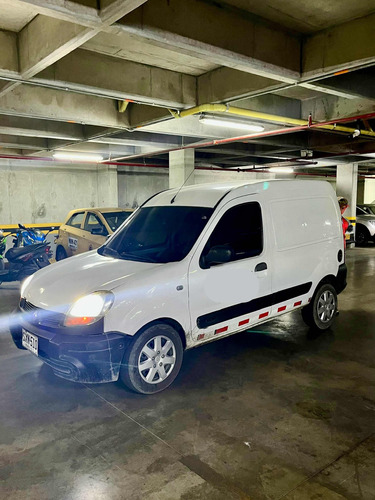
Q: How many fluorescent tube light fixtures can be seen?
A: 3